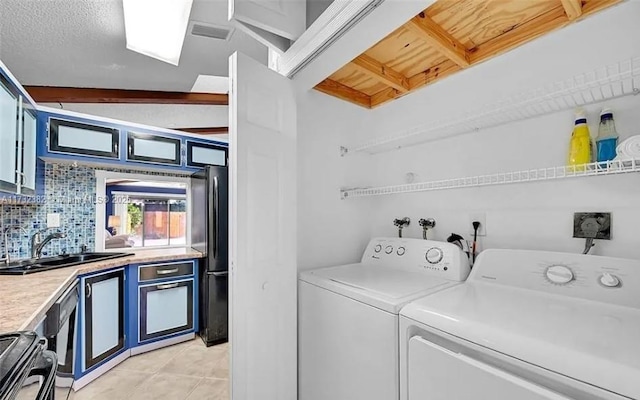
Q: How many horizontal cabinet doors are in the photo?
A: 3